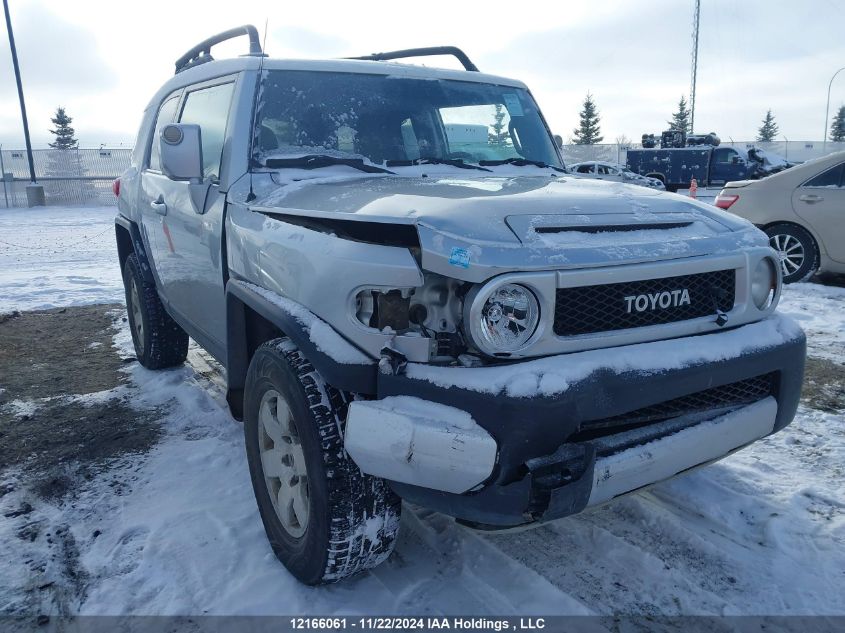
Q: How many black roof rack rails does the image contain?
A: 2